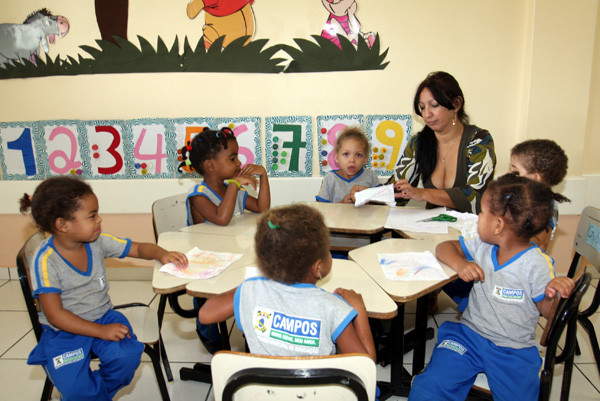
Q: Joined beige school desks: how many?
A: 6